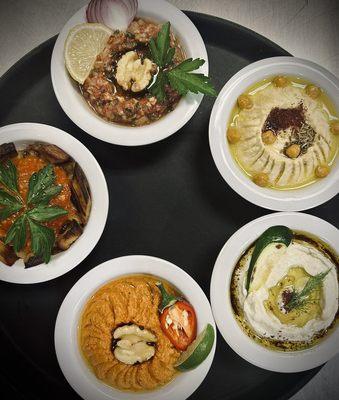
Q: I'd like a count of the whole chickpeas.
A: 9